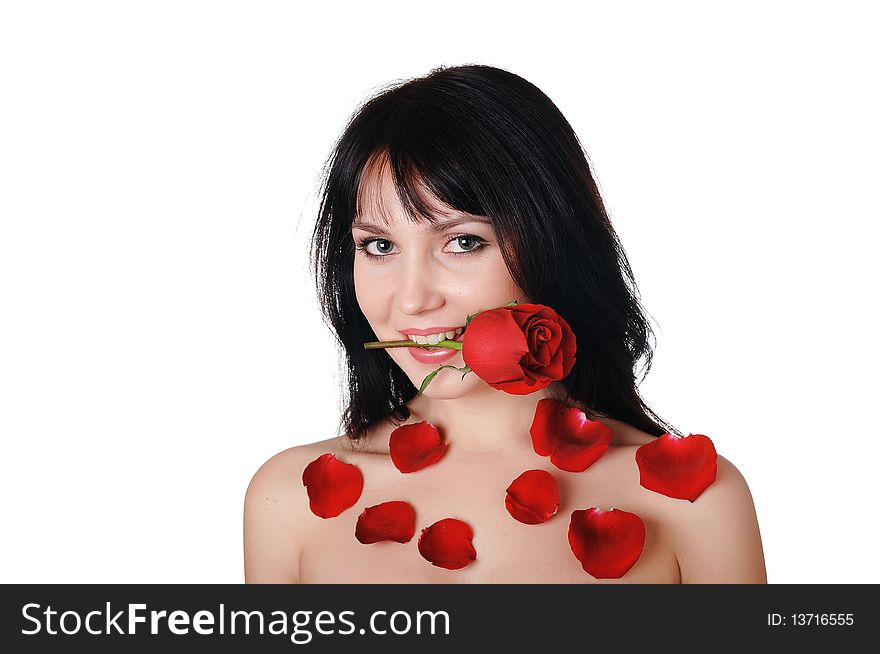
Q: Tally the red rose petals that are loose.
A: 8